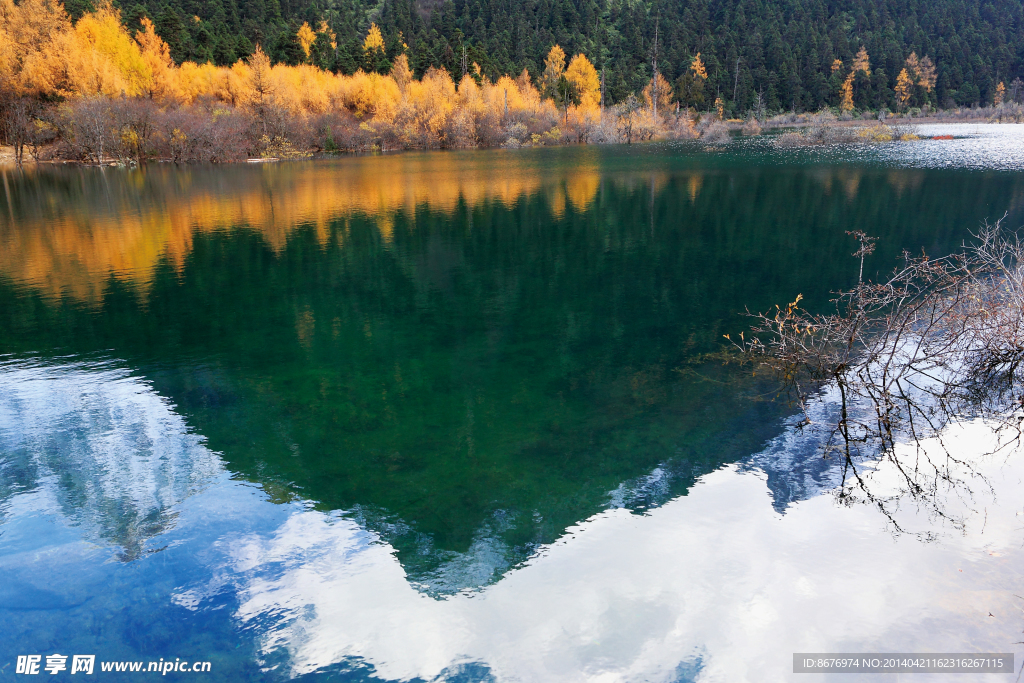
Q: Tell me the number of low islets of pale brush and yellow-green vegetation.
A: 1